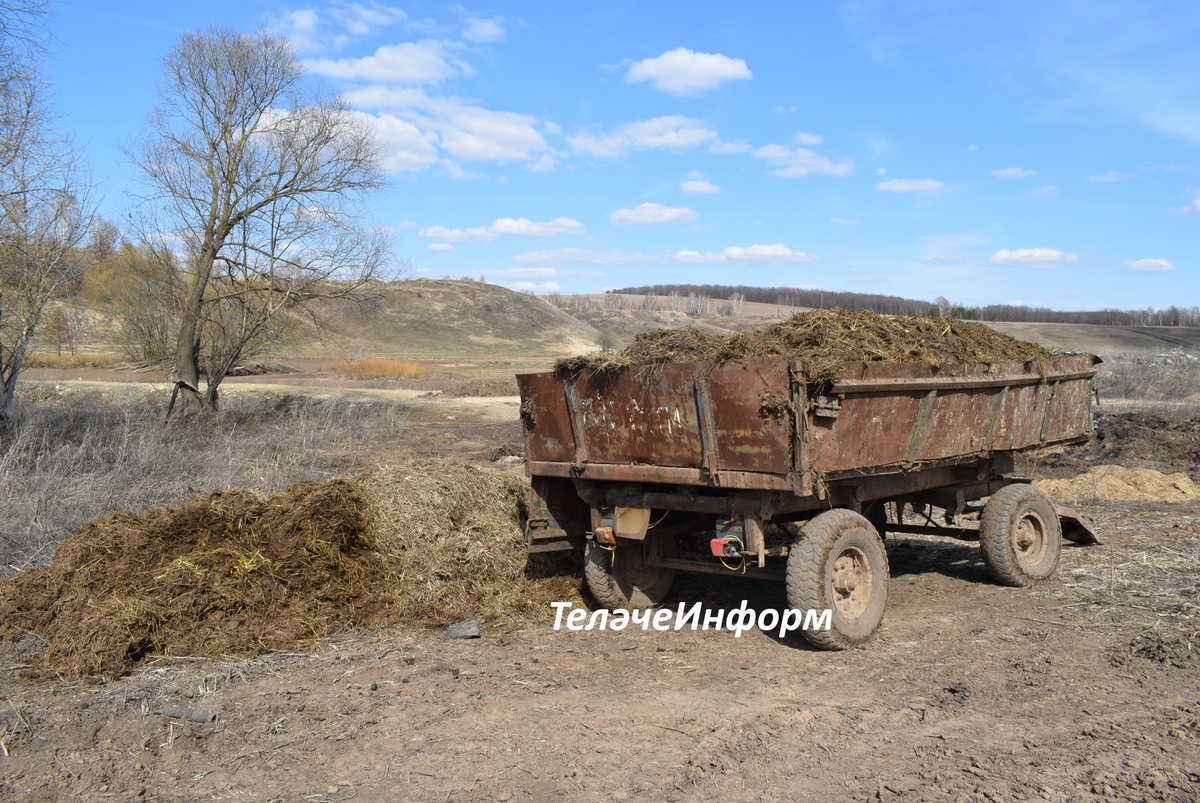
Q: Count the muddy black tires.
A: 3